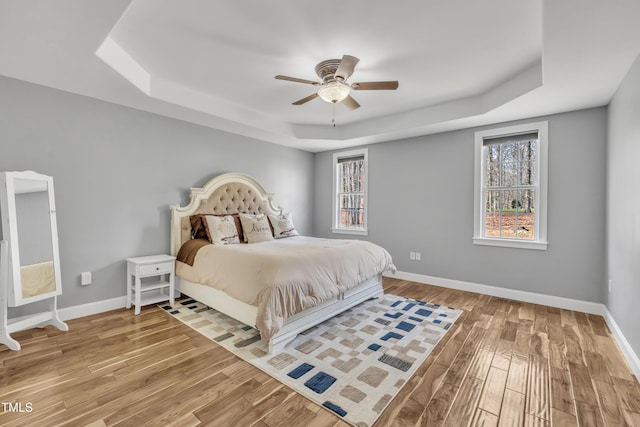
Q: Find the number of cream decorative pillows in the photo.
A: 3